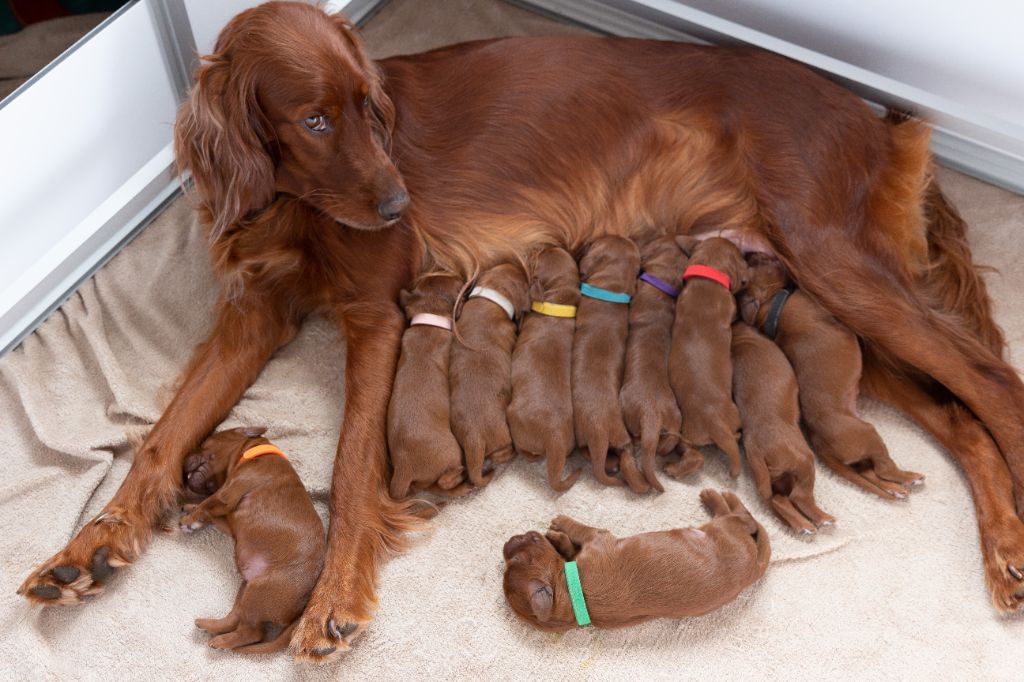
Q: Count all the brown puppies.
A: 10